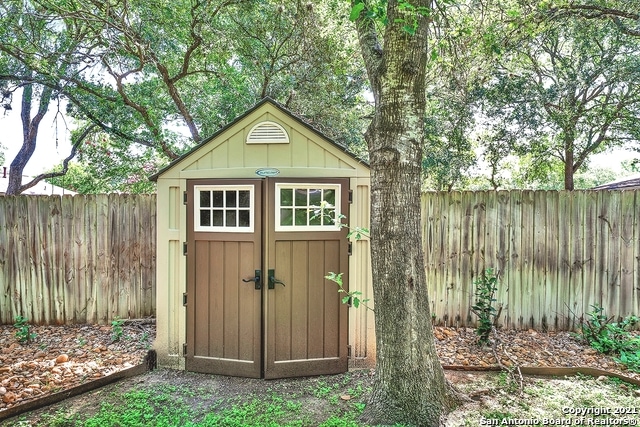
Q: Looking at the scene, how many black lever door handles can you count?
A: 2